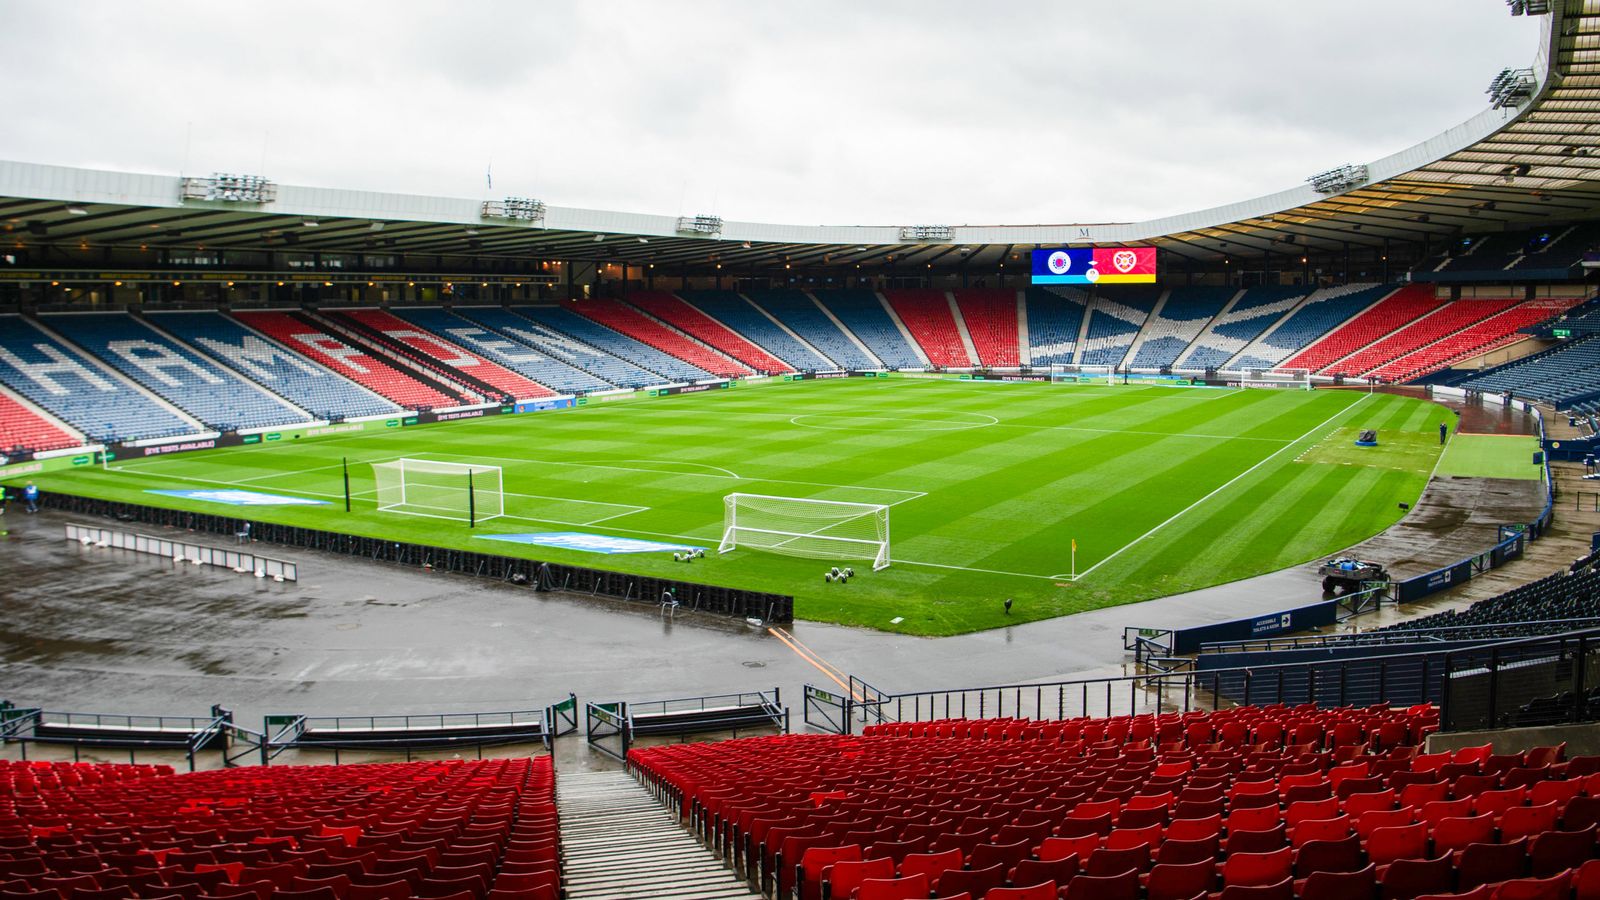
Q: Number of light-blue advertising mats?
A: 2